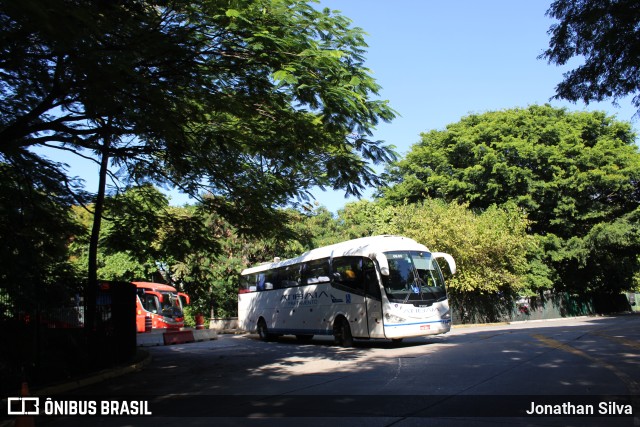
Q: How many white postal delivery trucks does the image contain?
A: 0